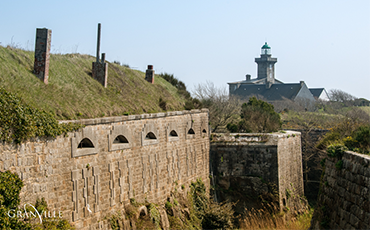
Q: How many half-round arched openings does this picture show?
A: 6